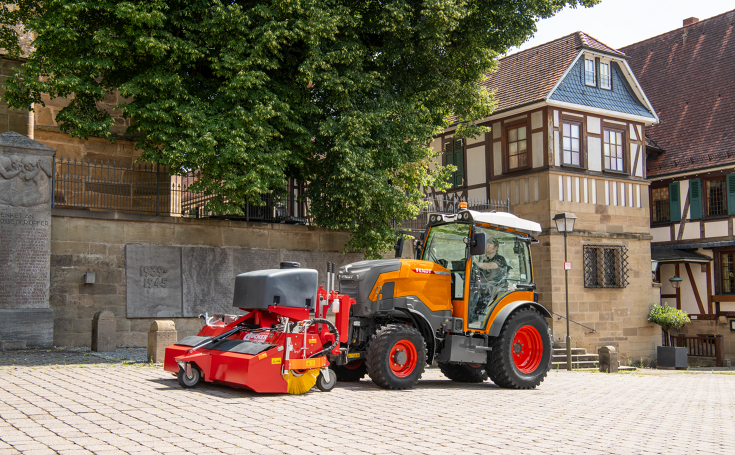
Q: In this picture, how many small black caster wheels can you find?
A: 2